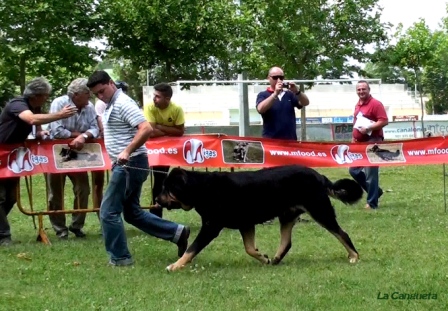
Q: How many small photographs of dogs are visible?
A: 3